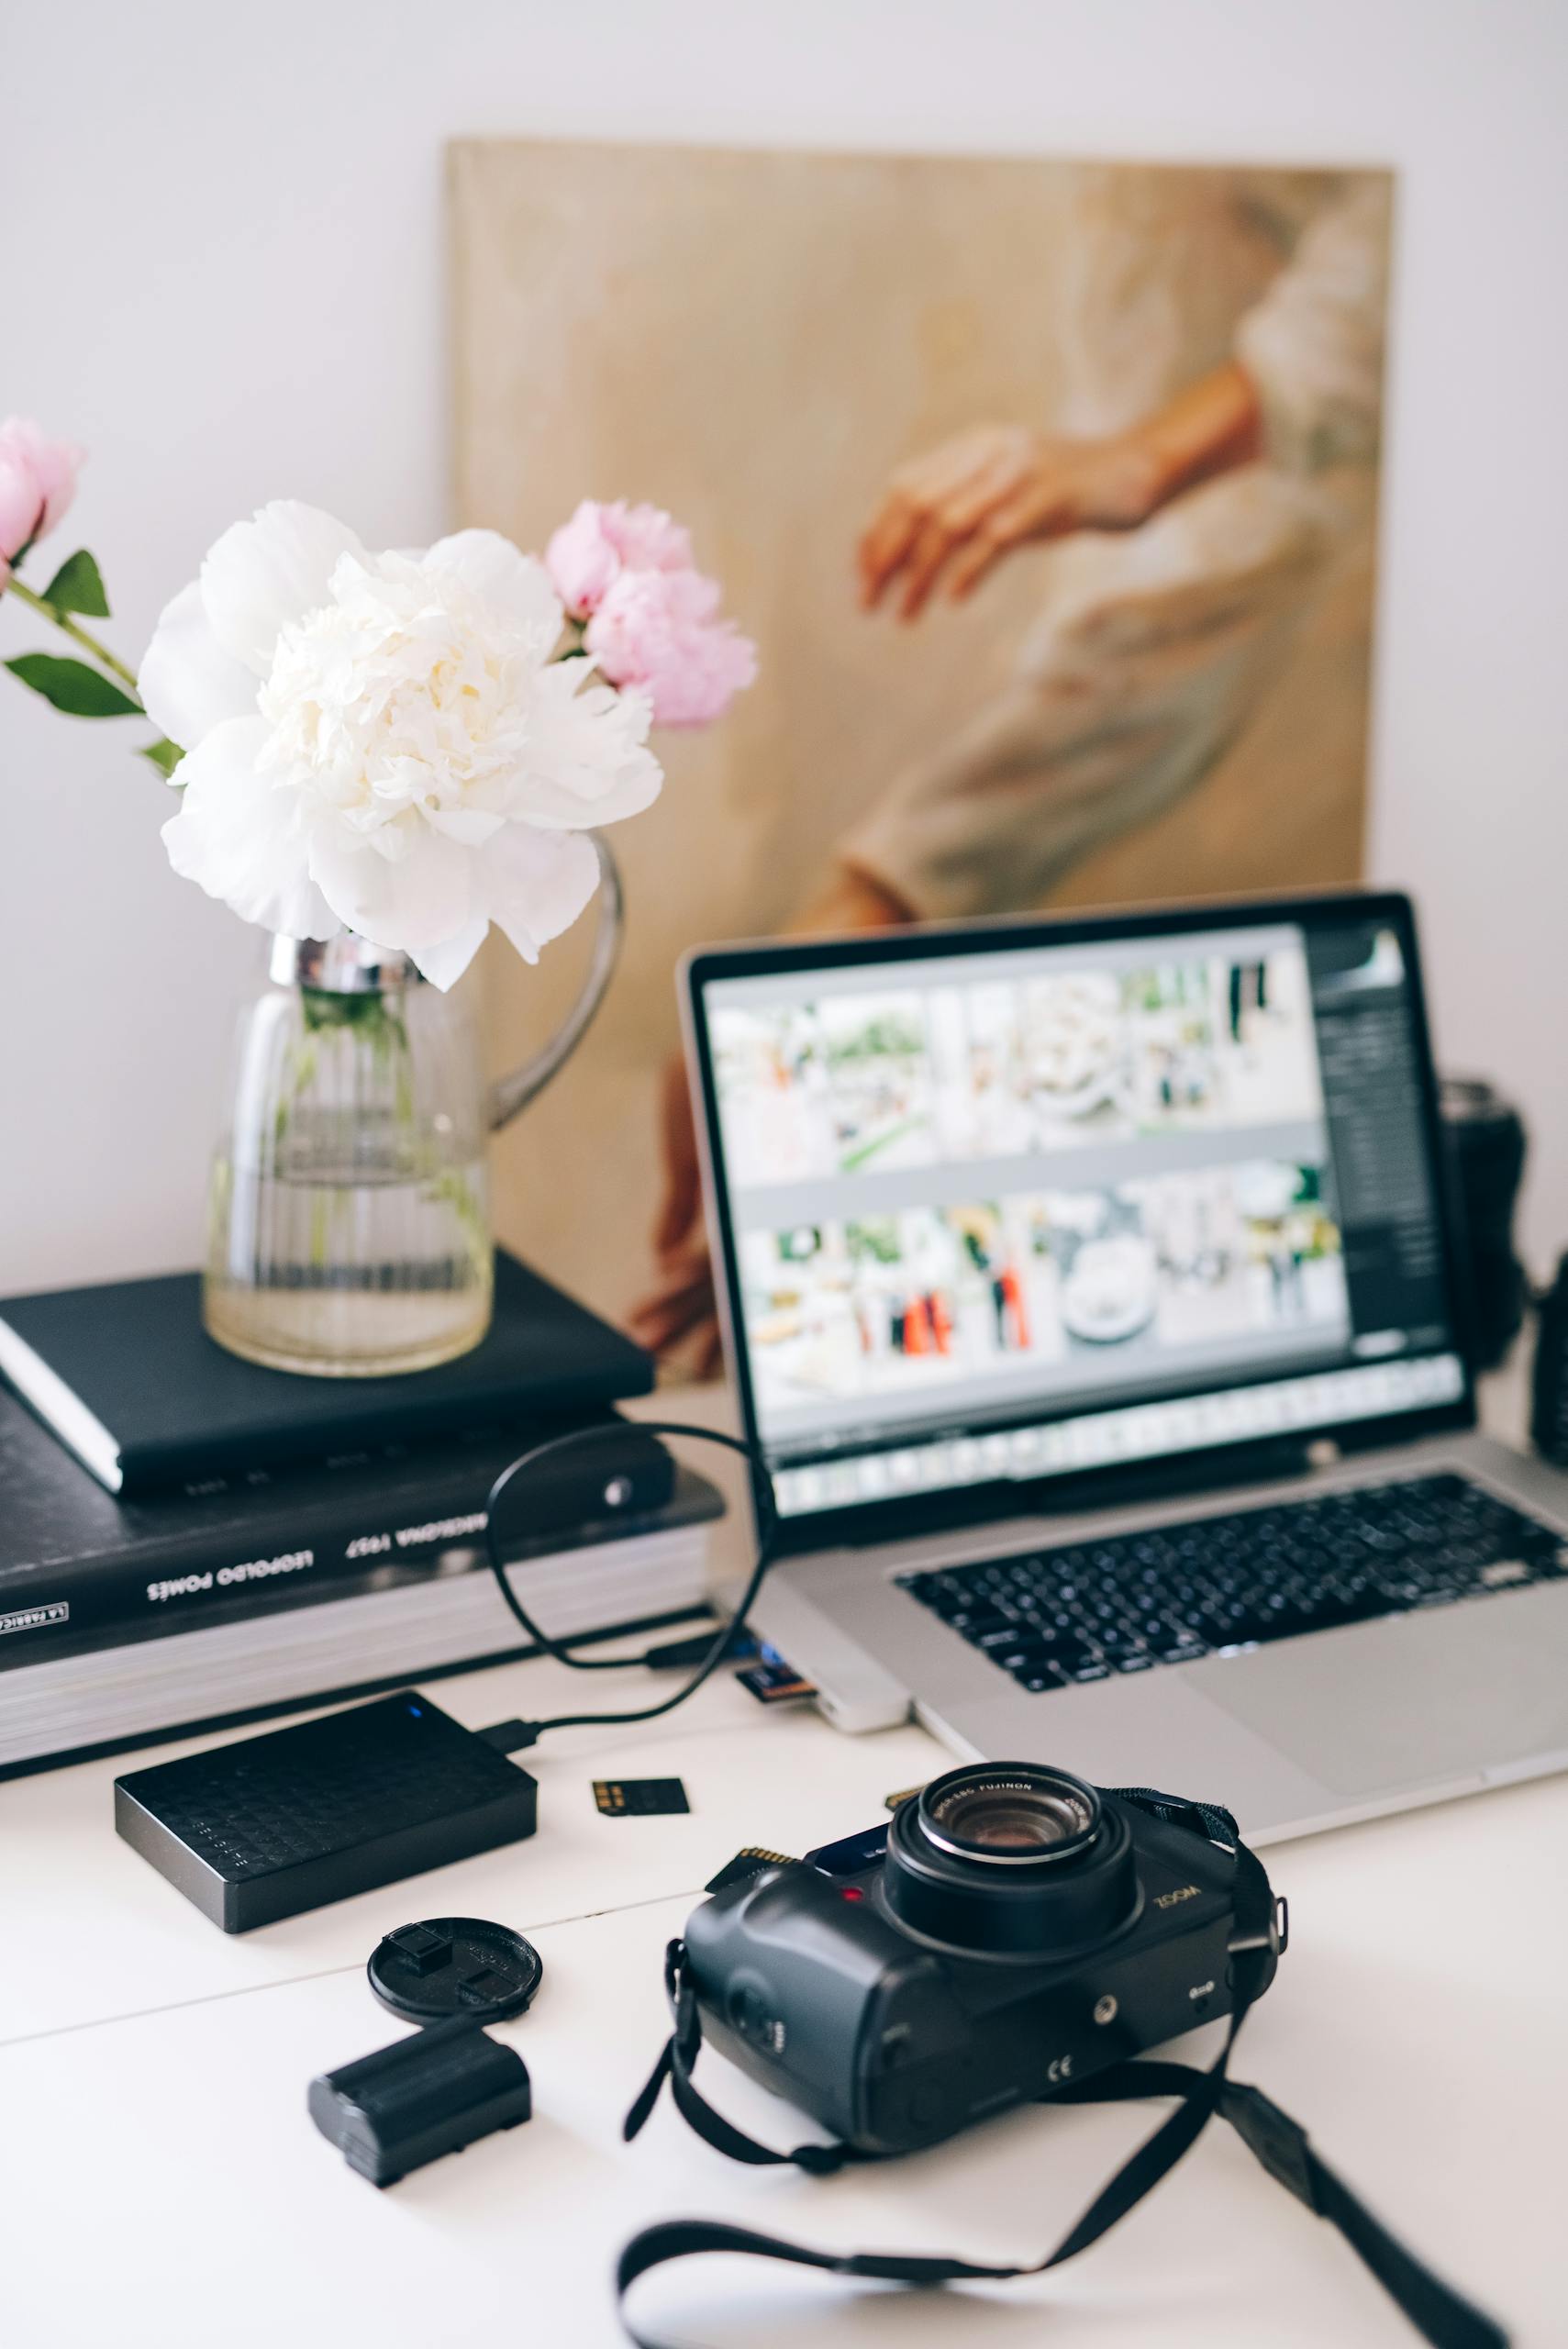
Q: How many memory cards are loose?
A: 3